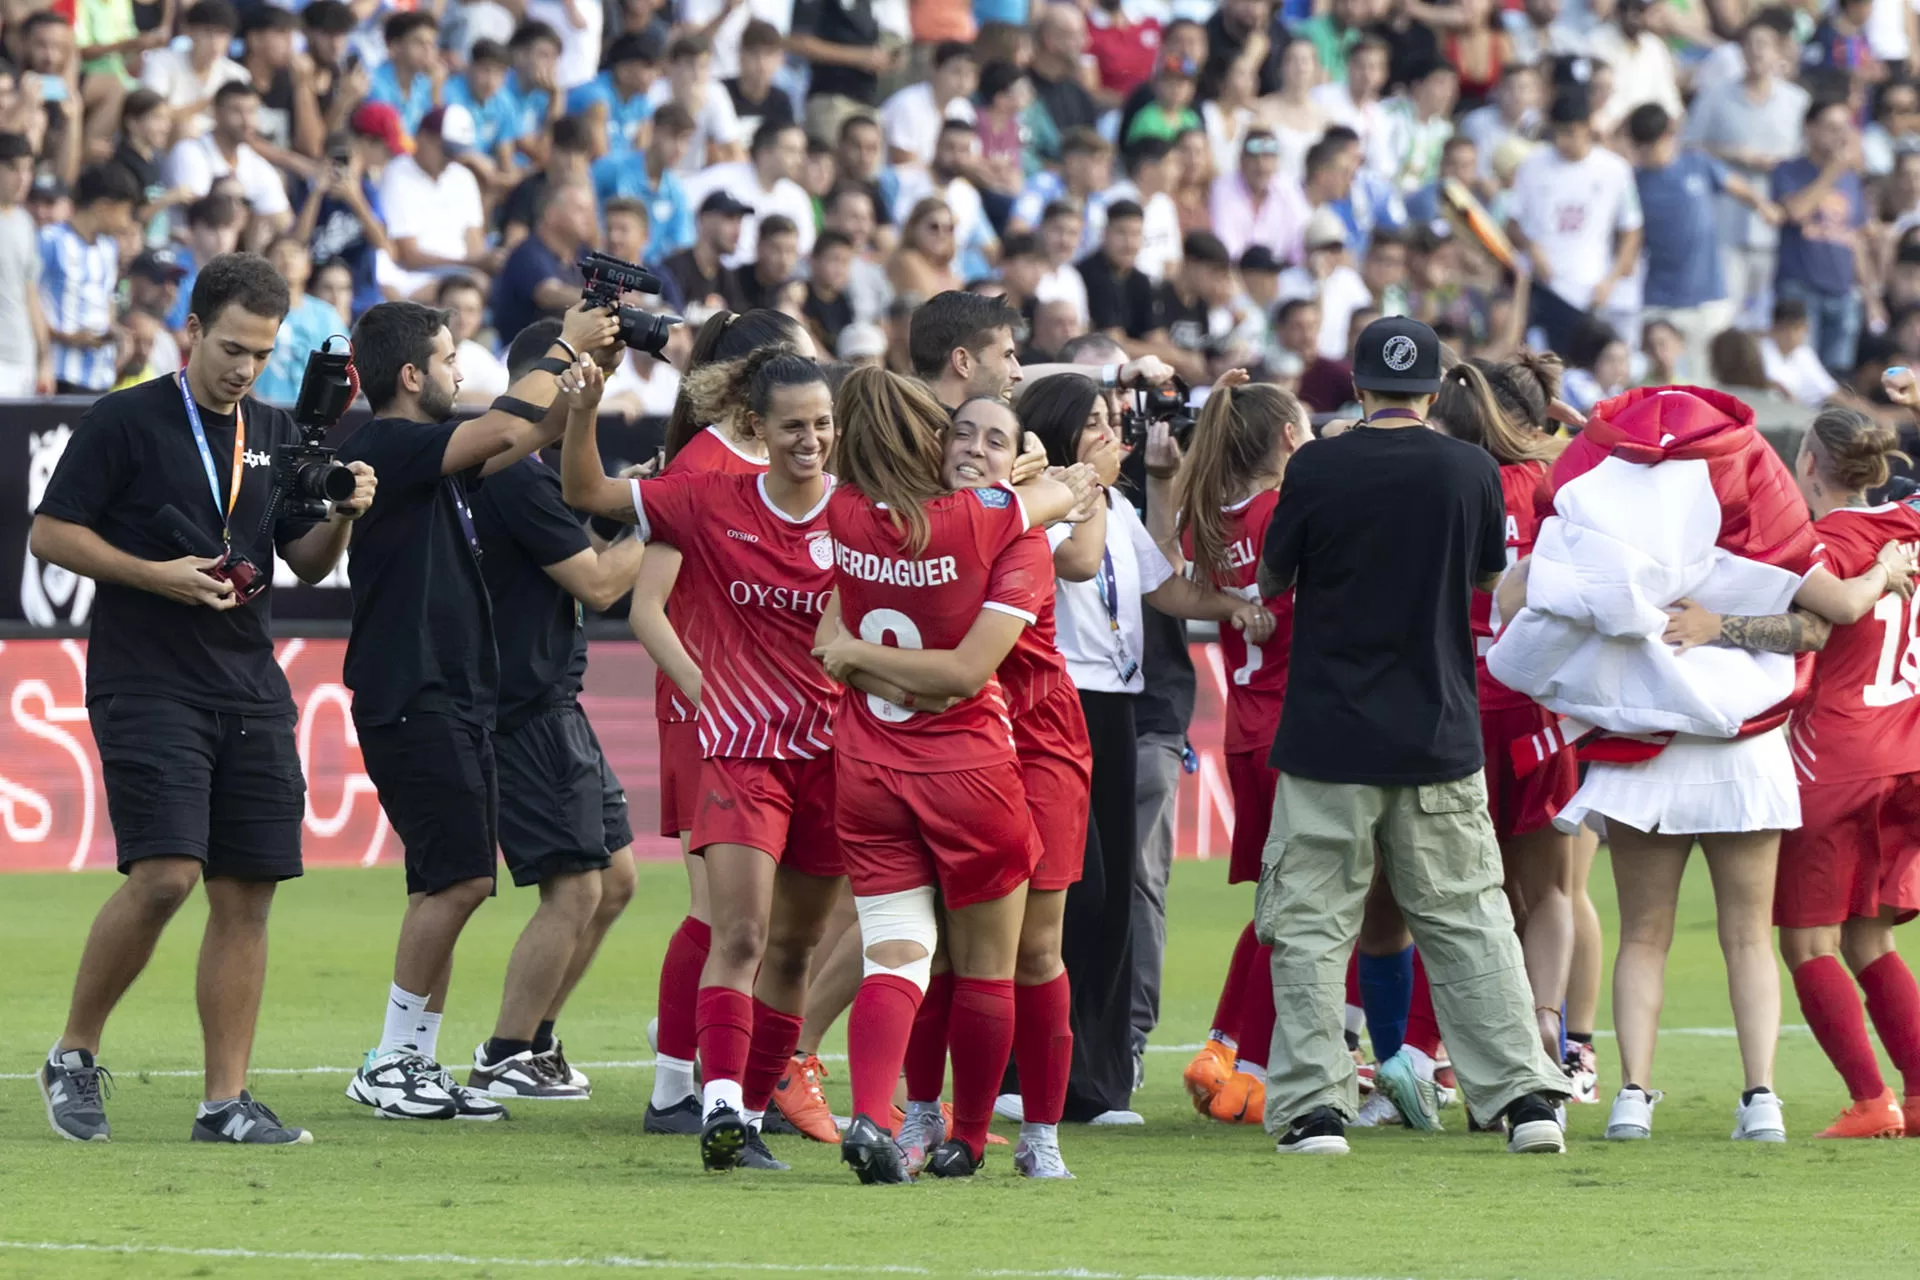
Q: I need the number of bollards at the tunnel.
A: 0